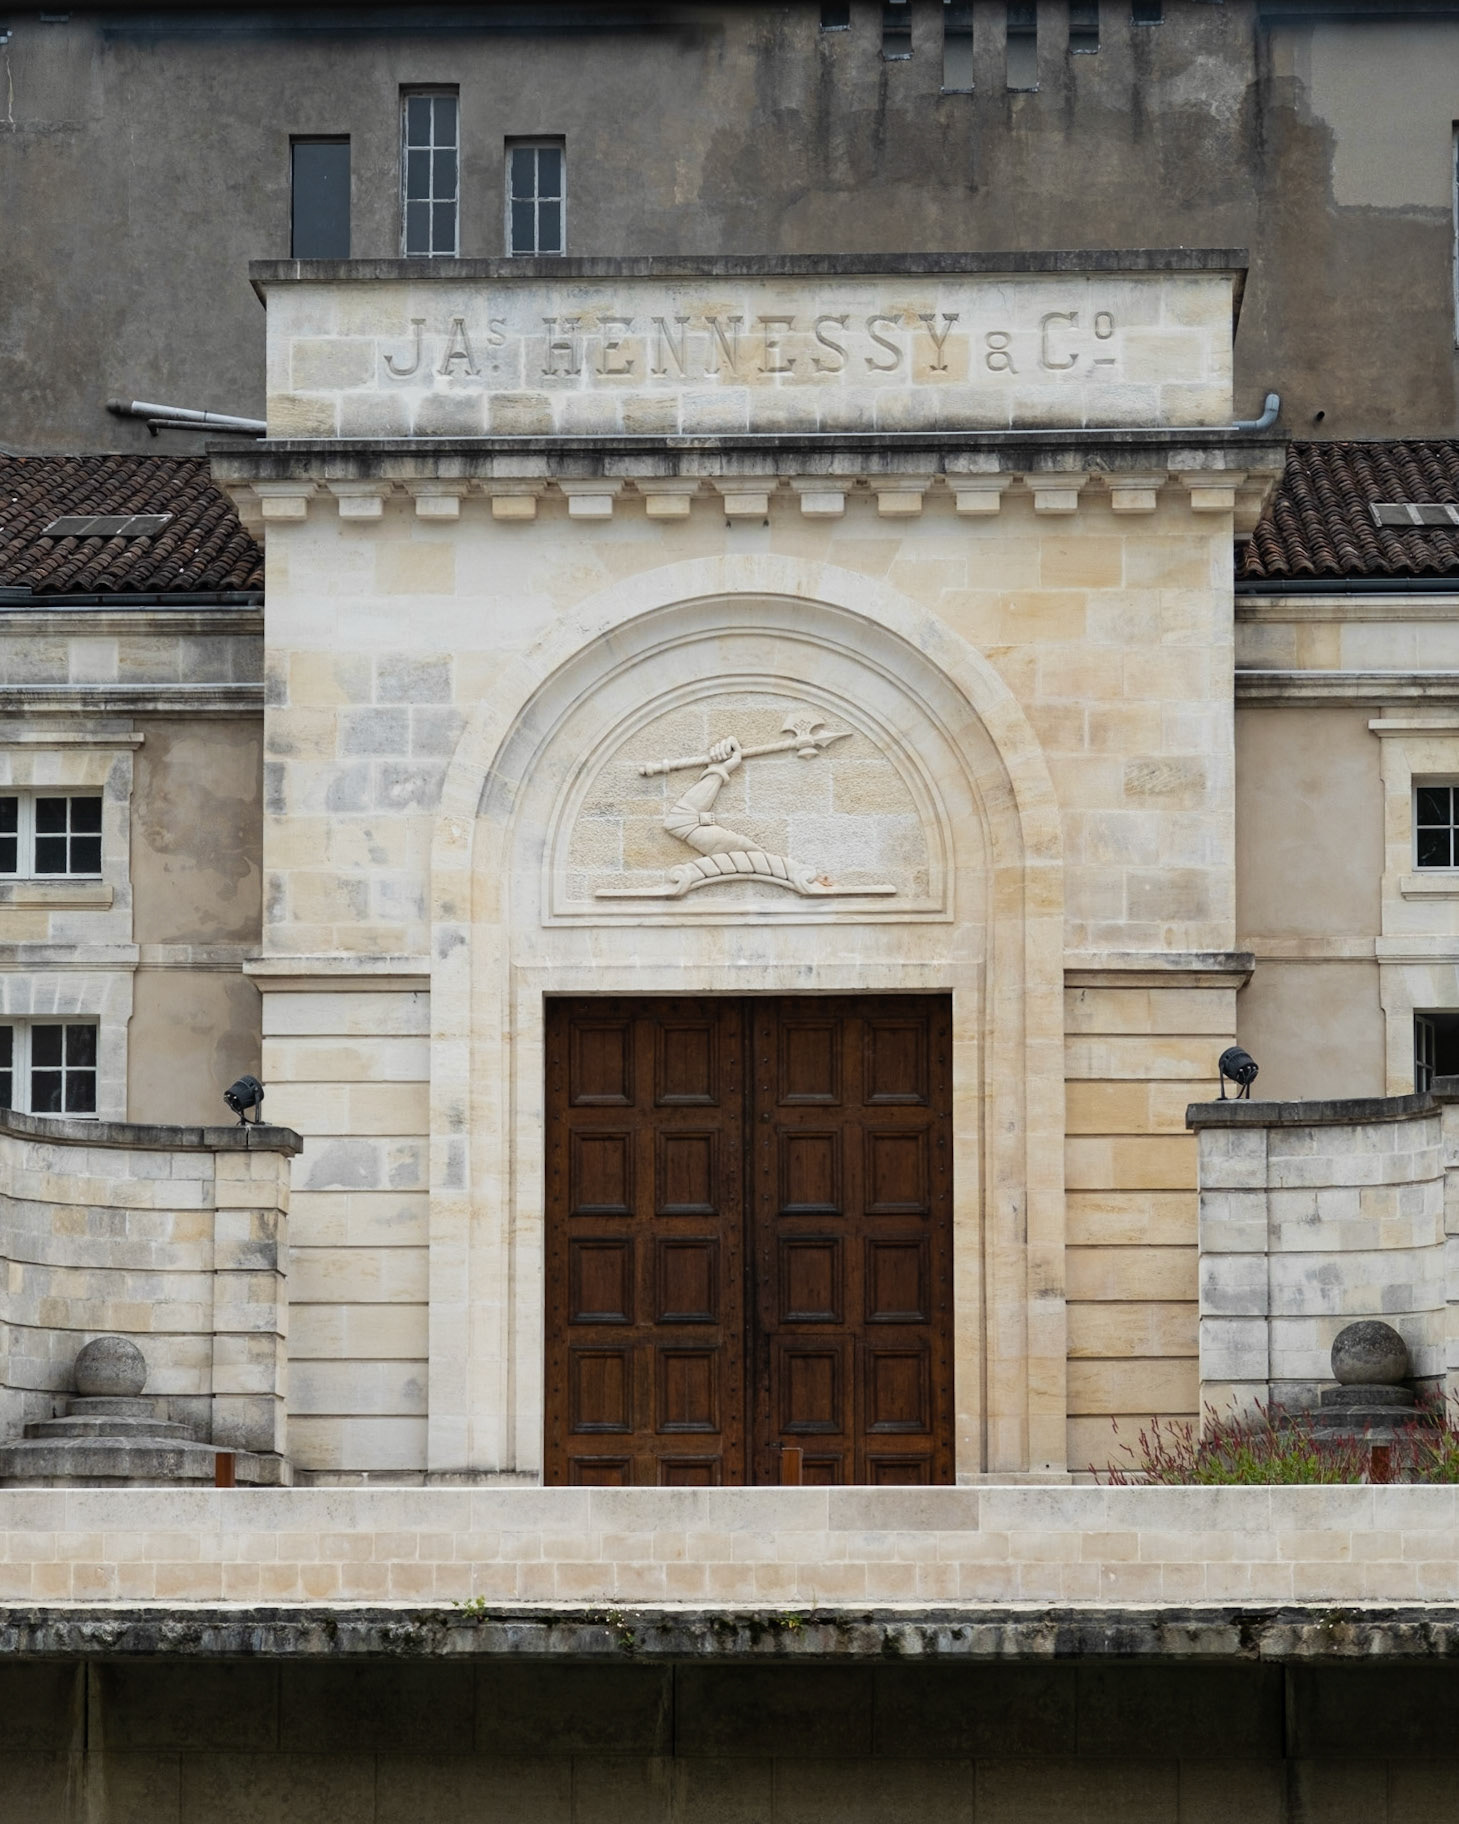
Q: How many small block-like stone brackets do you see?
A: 13